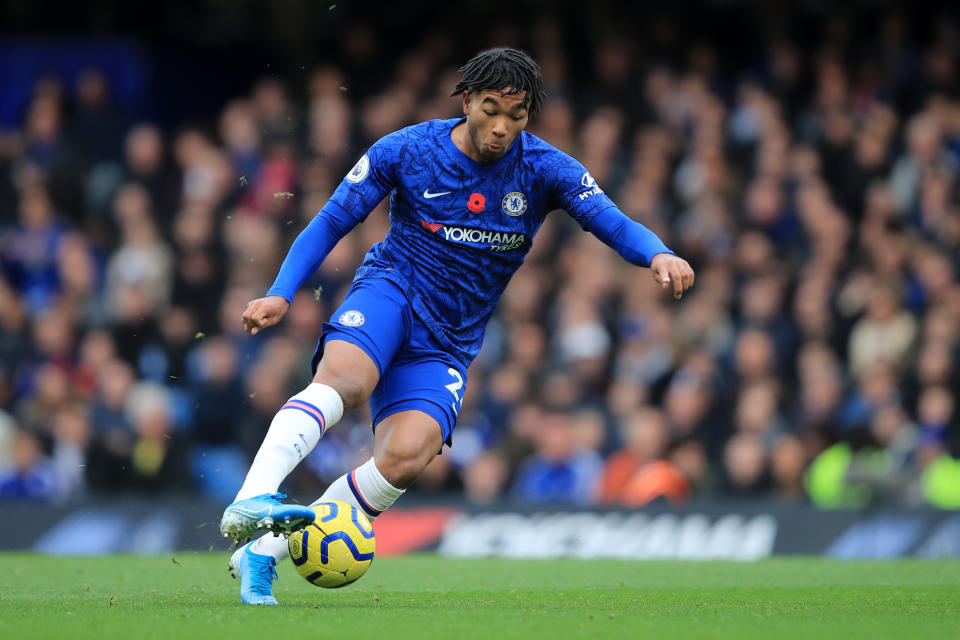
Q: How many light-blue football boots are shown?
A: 2